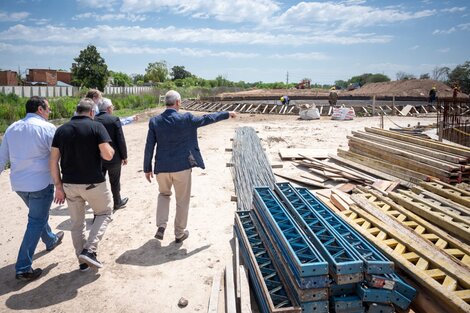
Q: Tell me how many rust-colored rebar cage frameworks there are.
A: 1